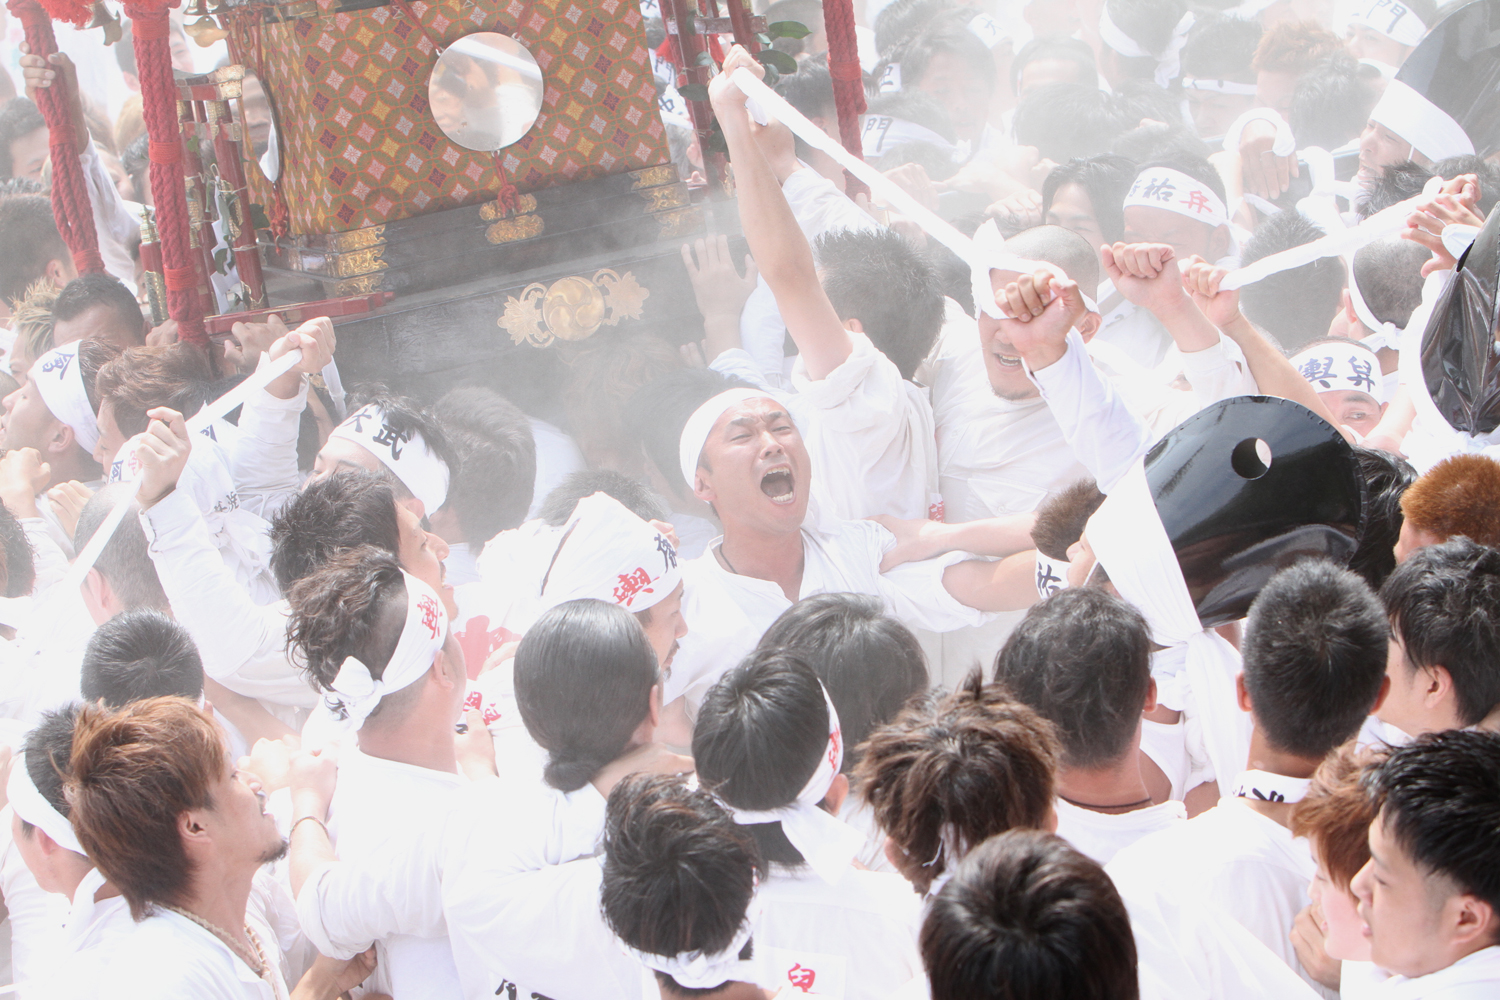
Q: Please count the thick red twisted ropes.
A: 3